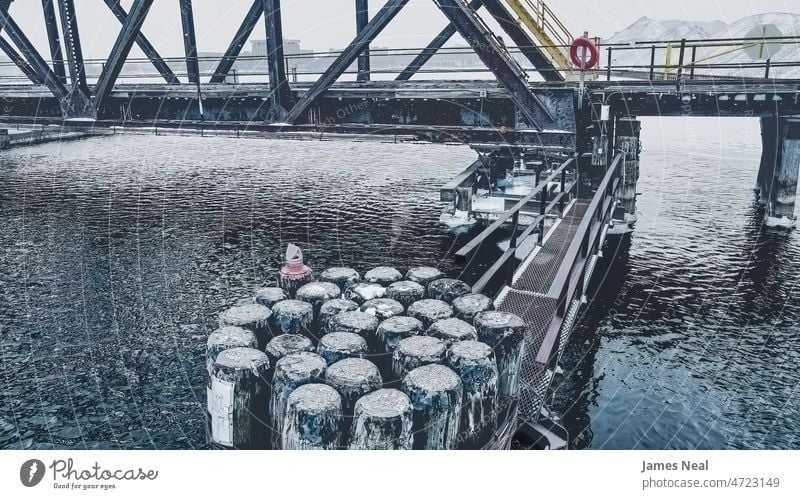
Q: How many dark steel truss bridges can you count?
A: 1